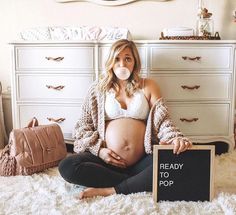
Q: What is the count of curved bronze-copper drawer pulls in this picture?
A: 6